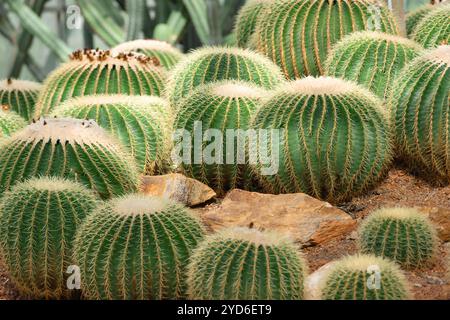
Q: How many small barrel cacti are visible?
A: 2